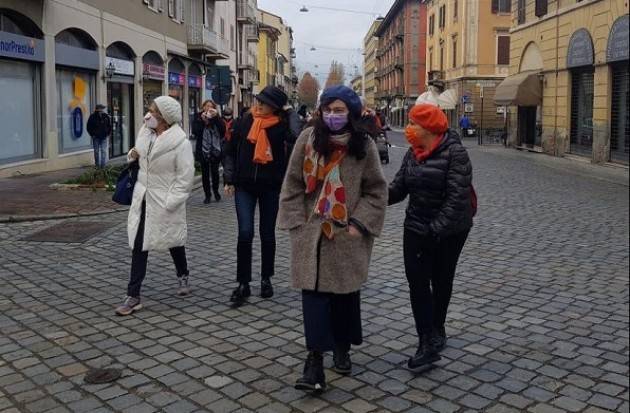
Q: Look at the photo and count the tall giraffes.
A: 0